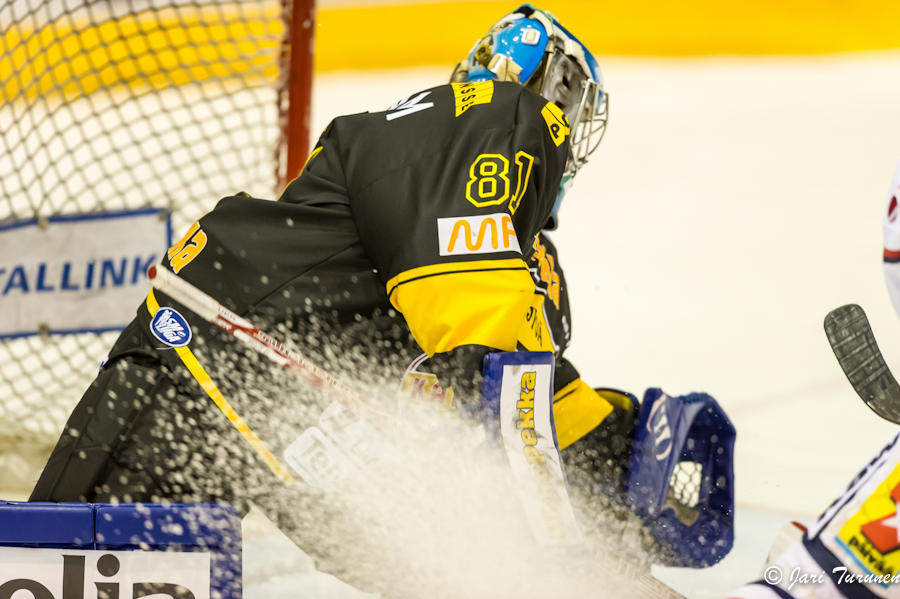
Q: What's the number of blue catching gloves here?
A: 1